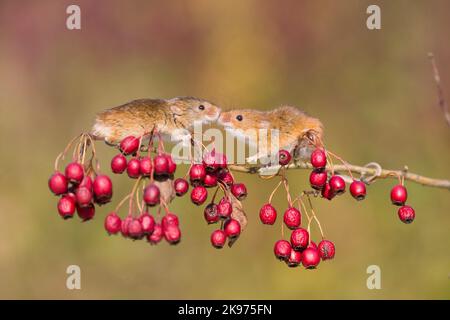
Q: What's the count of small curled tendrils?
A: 1